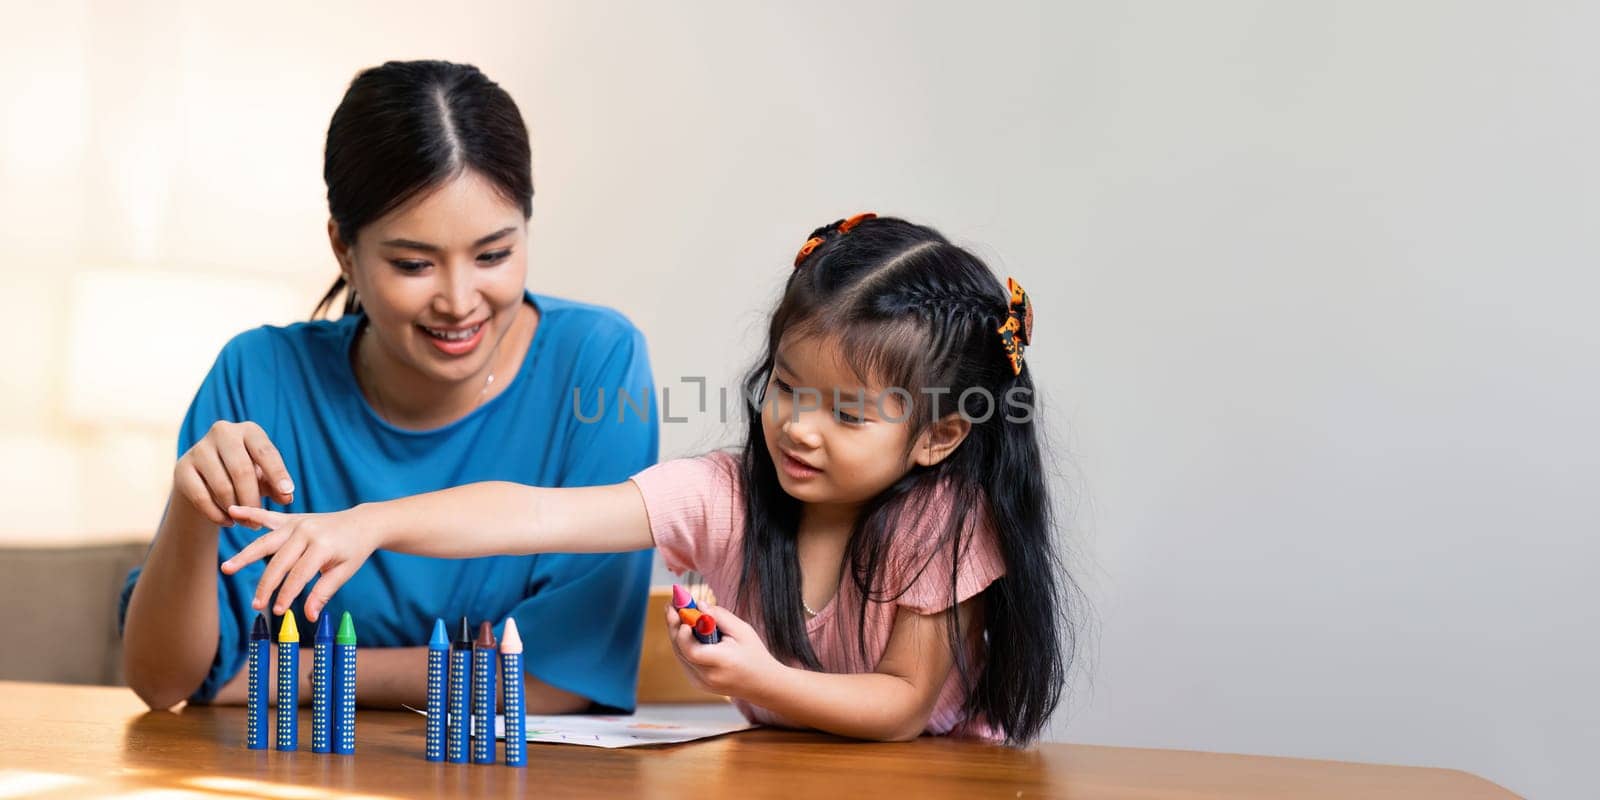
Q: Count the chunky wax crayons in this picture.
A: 11